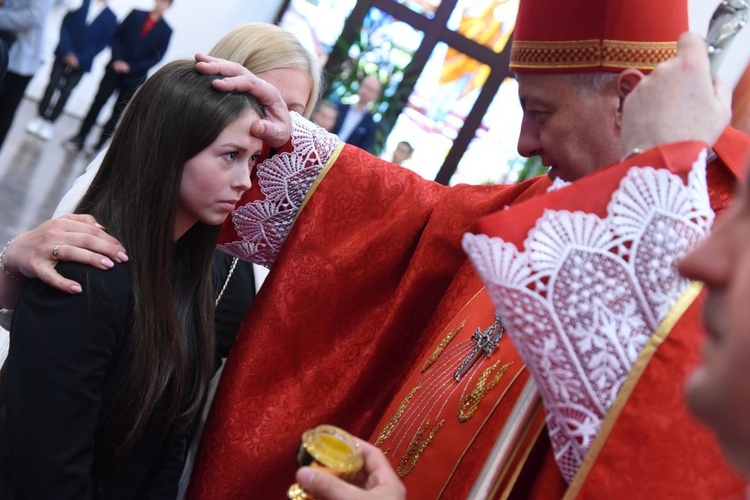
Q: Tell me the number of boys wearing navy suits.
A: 2